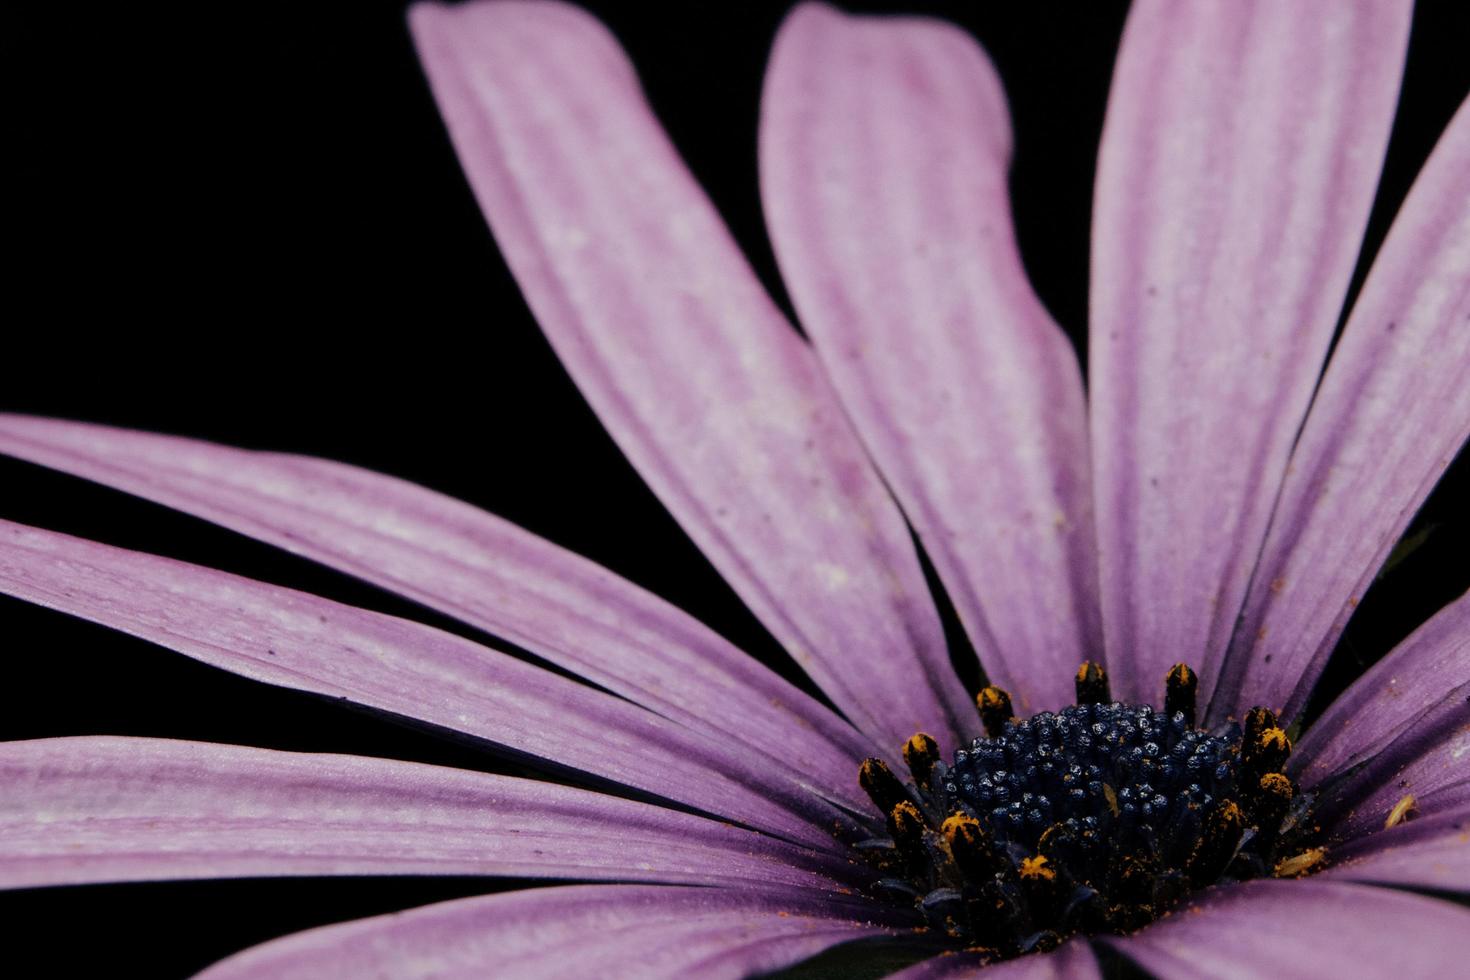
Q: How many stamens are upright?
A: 12